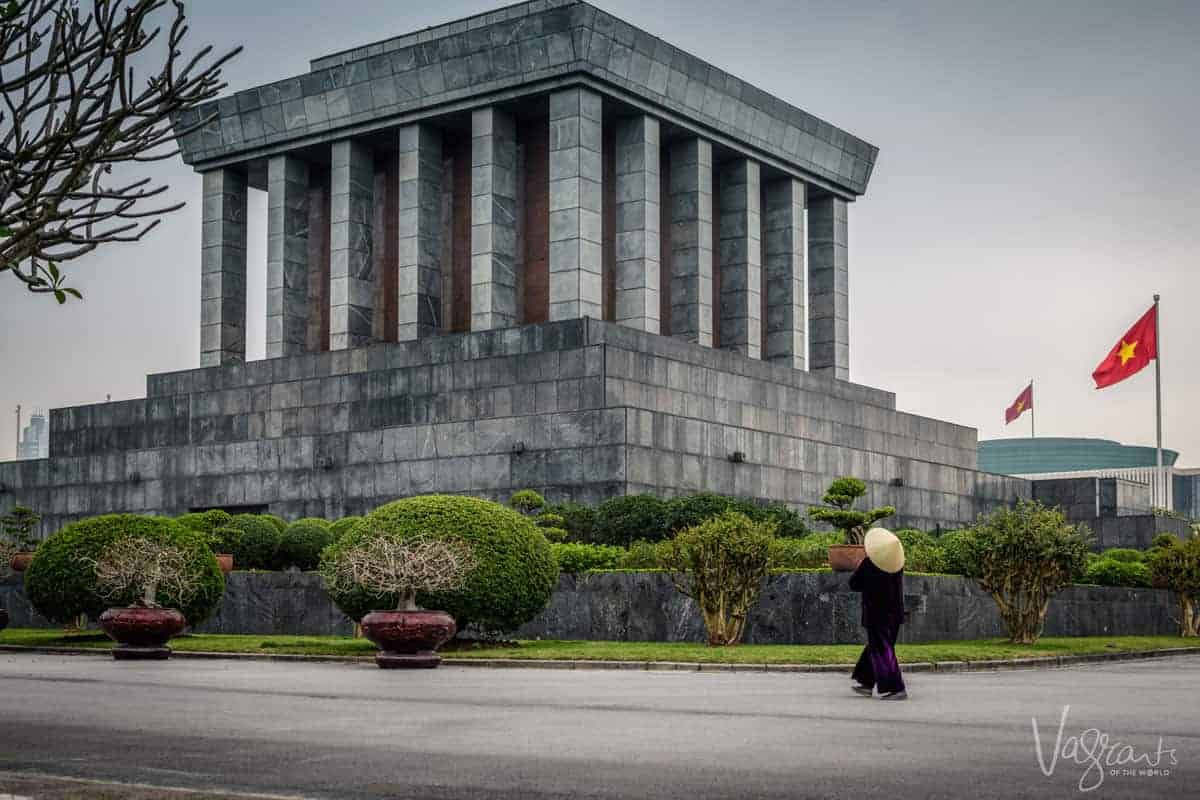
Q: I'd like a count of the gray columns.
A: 11